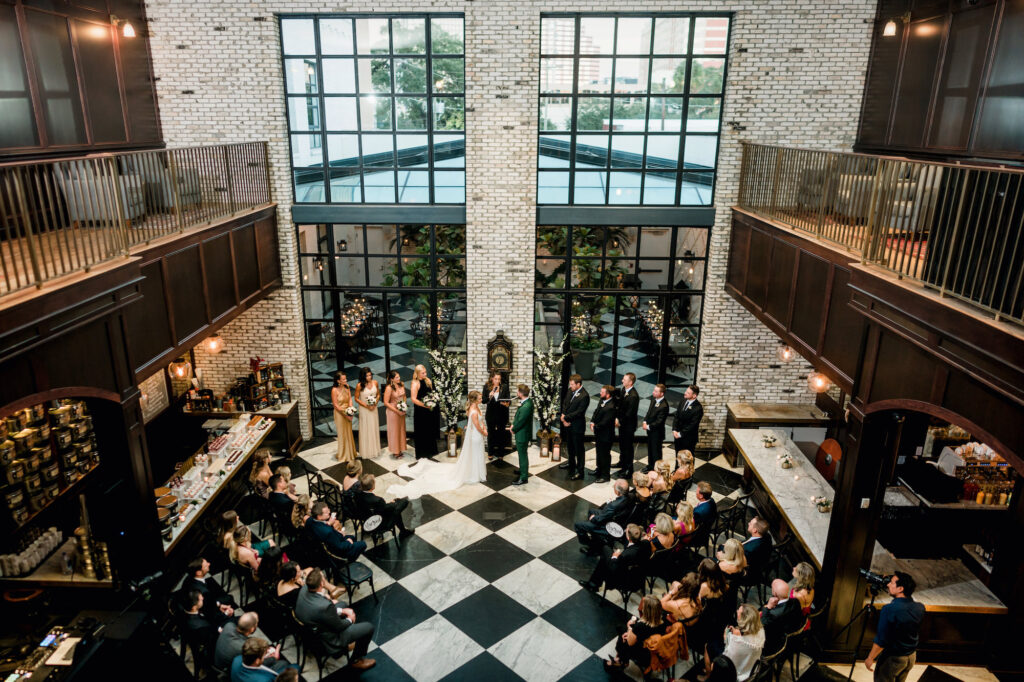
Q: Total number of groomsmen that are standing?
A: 5